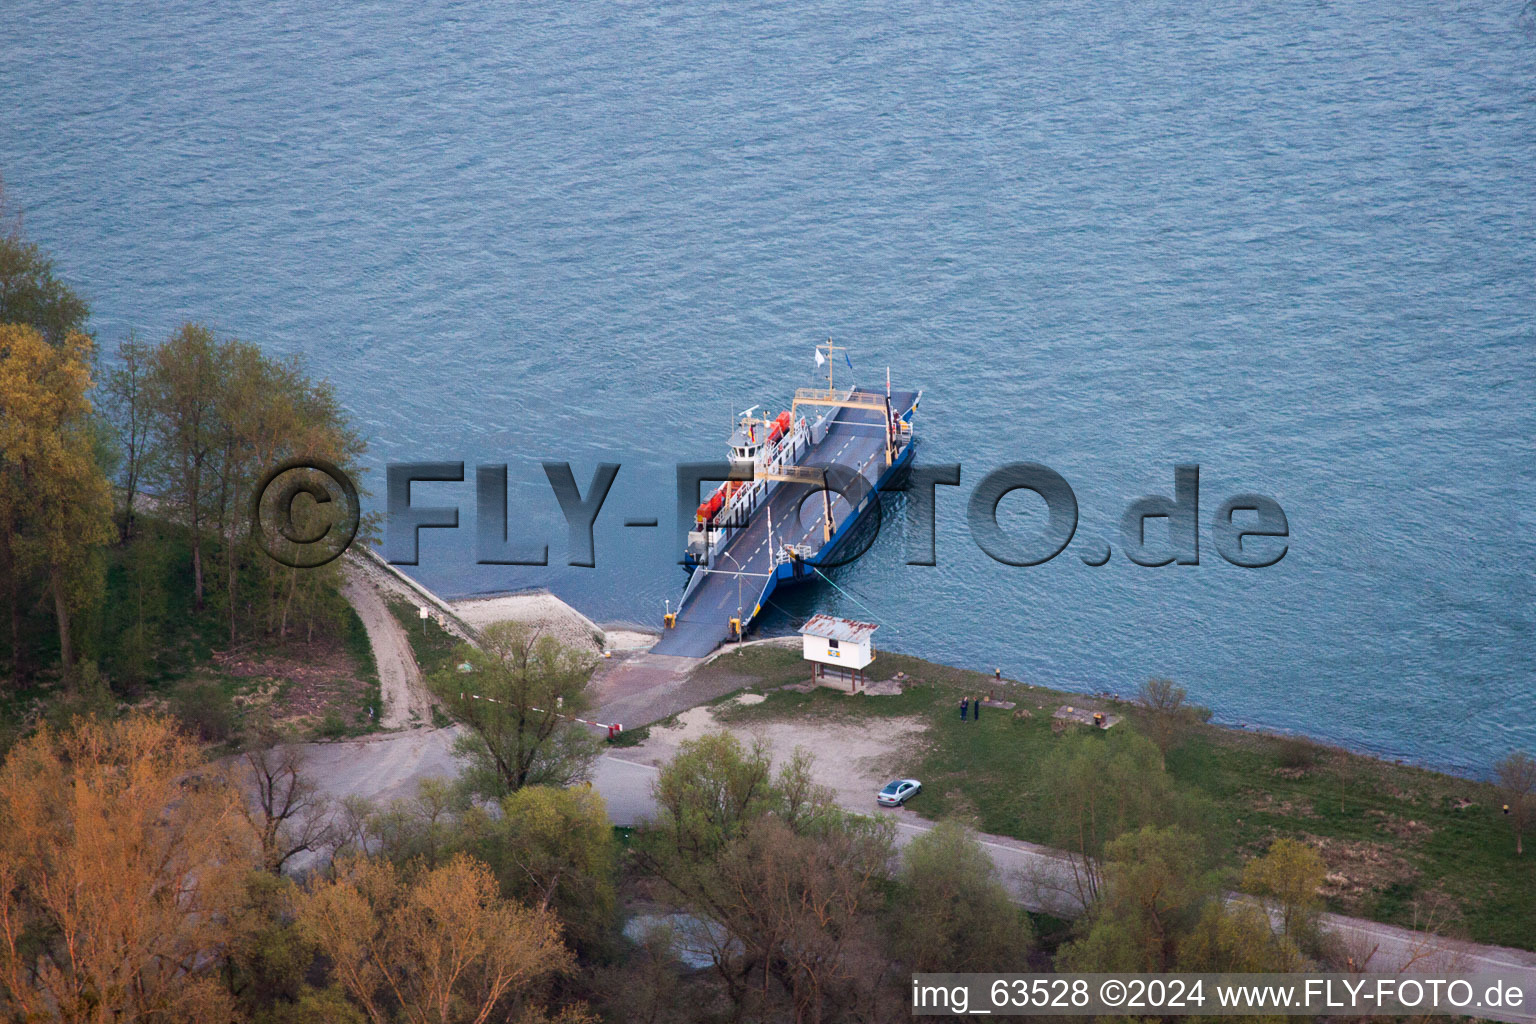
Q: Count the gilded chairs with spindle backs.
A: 0